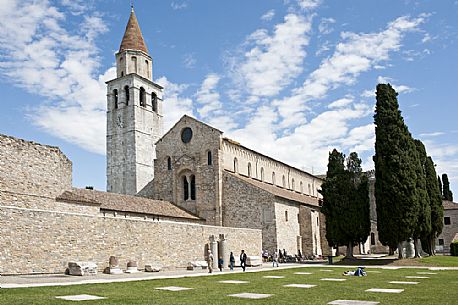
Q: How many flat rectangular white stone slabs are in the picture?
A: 15